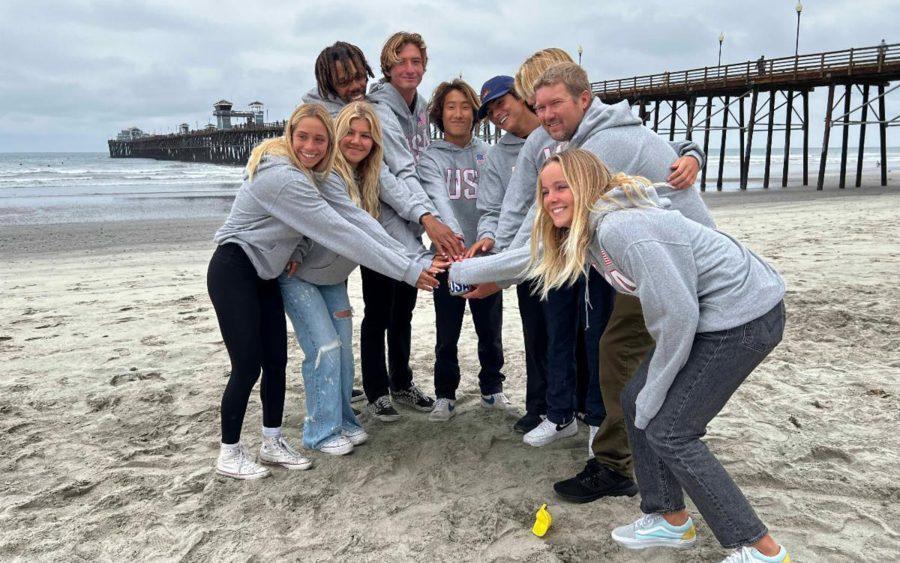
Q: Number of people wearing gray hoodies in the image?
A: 9